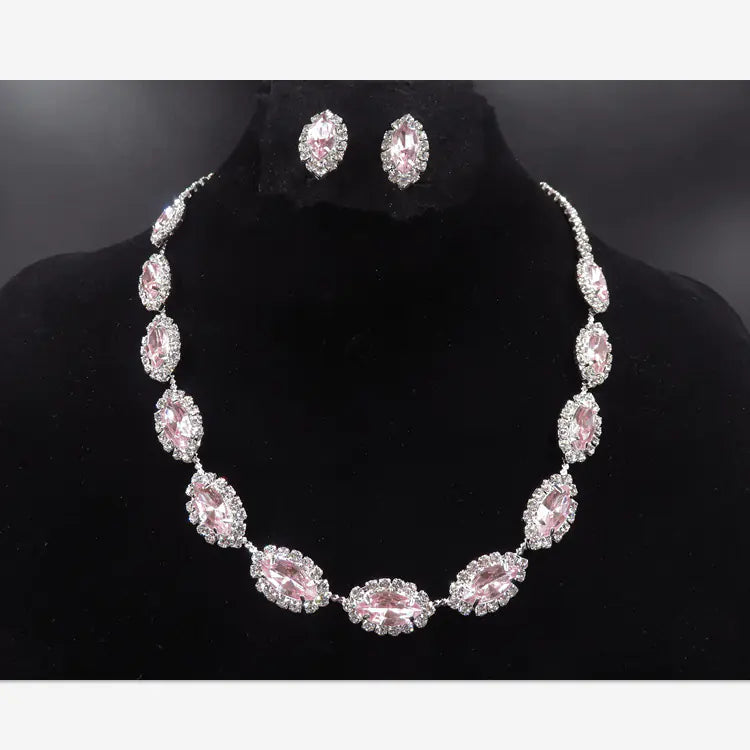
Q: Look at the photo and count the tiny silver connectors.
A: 11